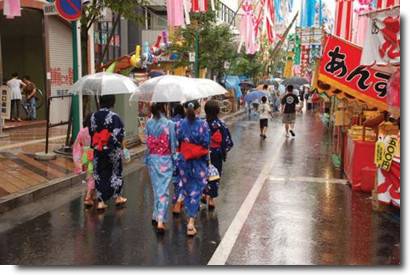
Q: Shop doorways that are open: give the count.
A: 1